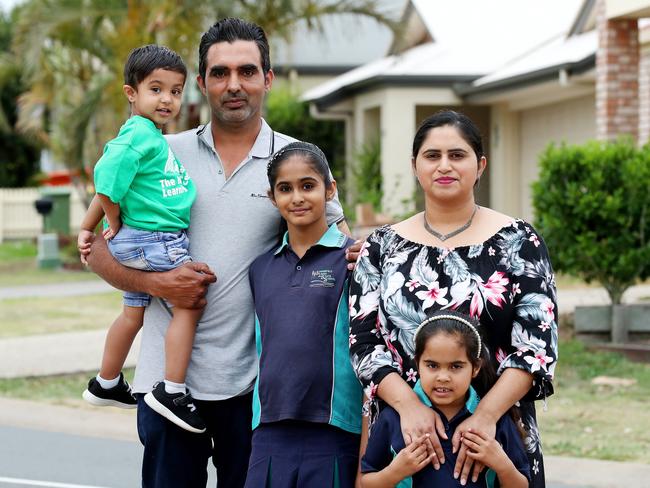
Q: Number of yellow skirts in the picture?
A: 0